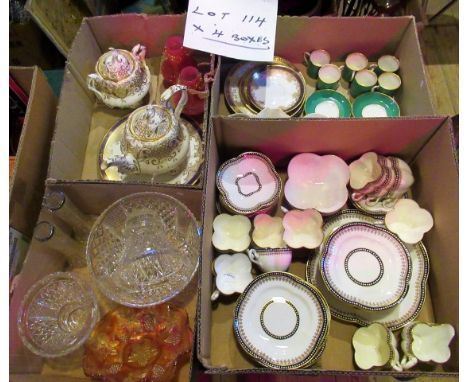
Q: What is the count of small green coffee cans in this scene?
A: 6